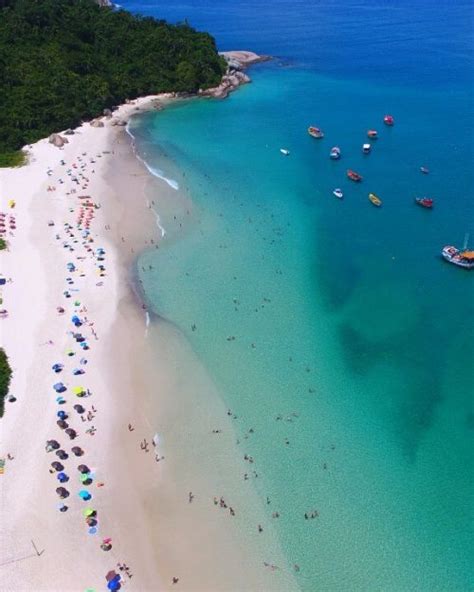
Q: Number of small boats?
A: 11